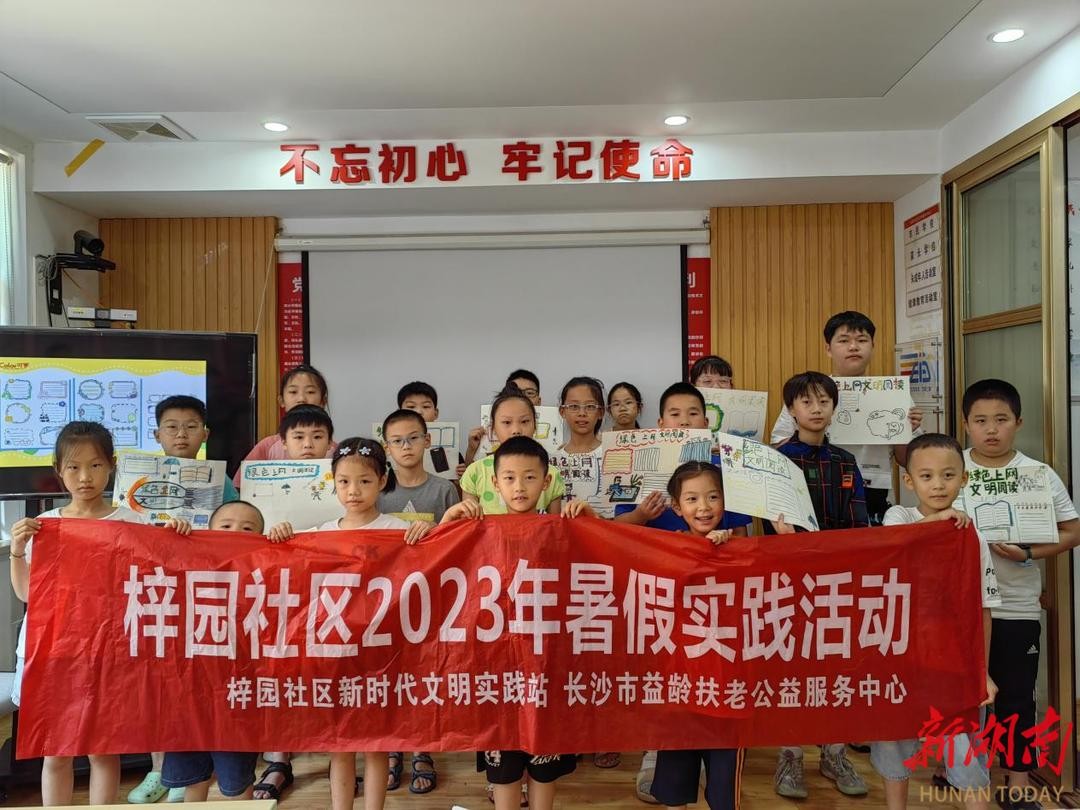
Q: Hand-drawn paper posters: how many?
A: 10